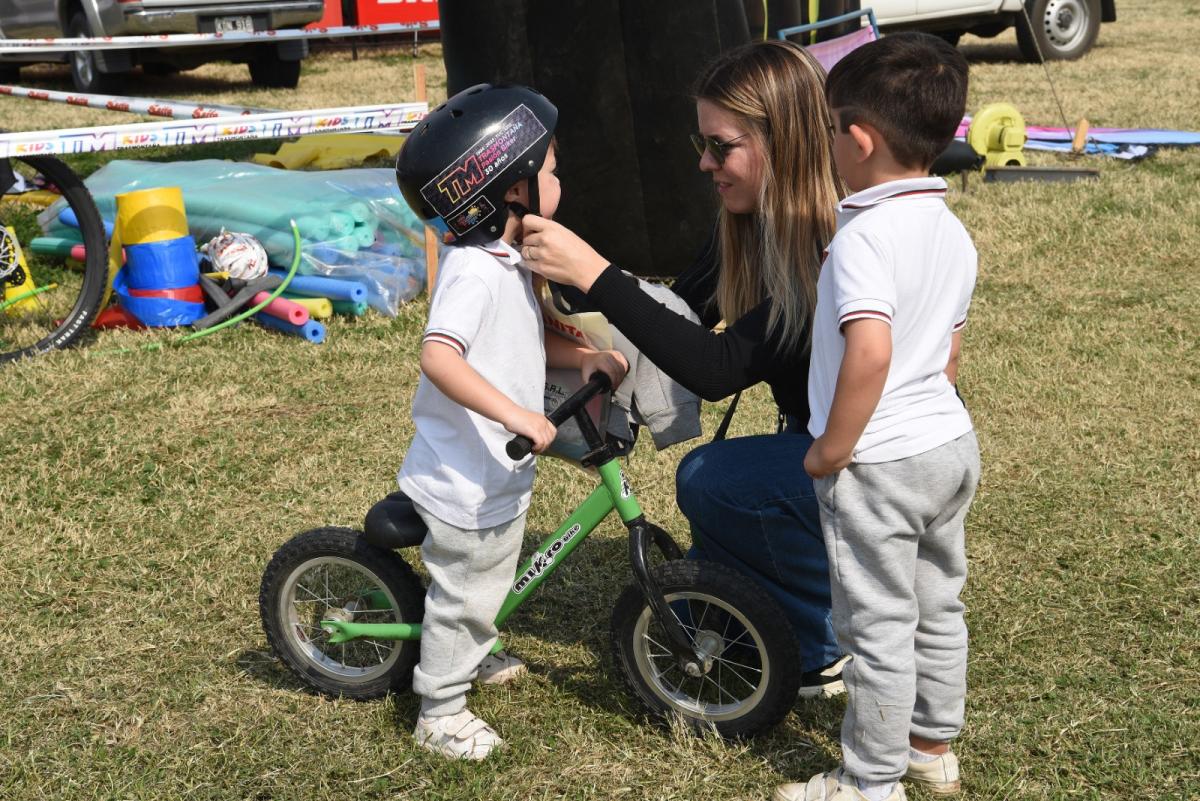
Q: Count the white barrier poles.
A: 3